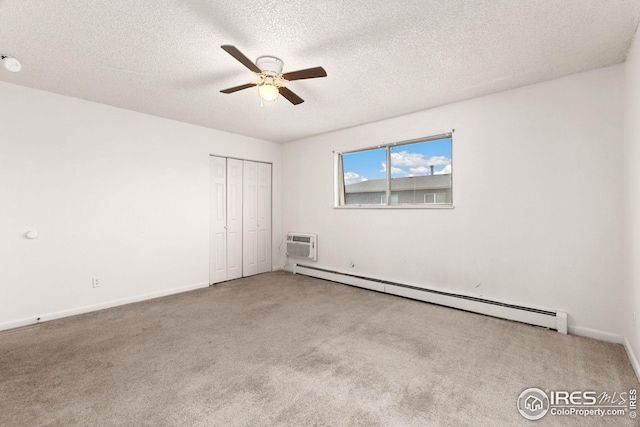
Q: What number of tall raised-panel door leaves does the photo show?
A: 4